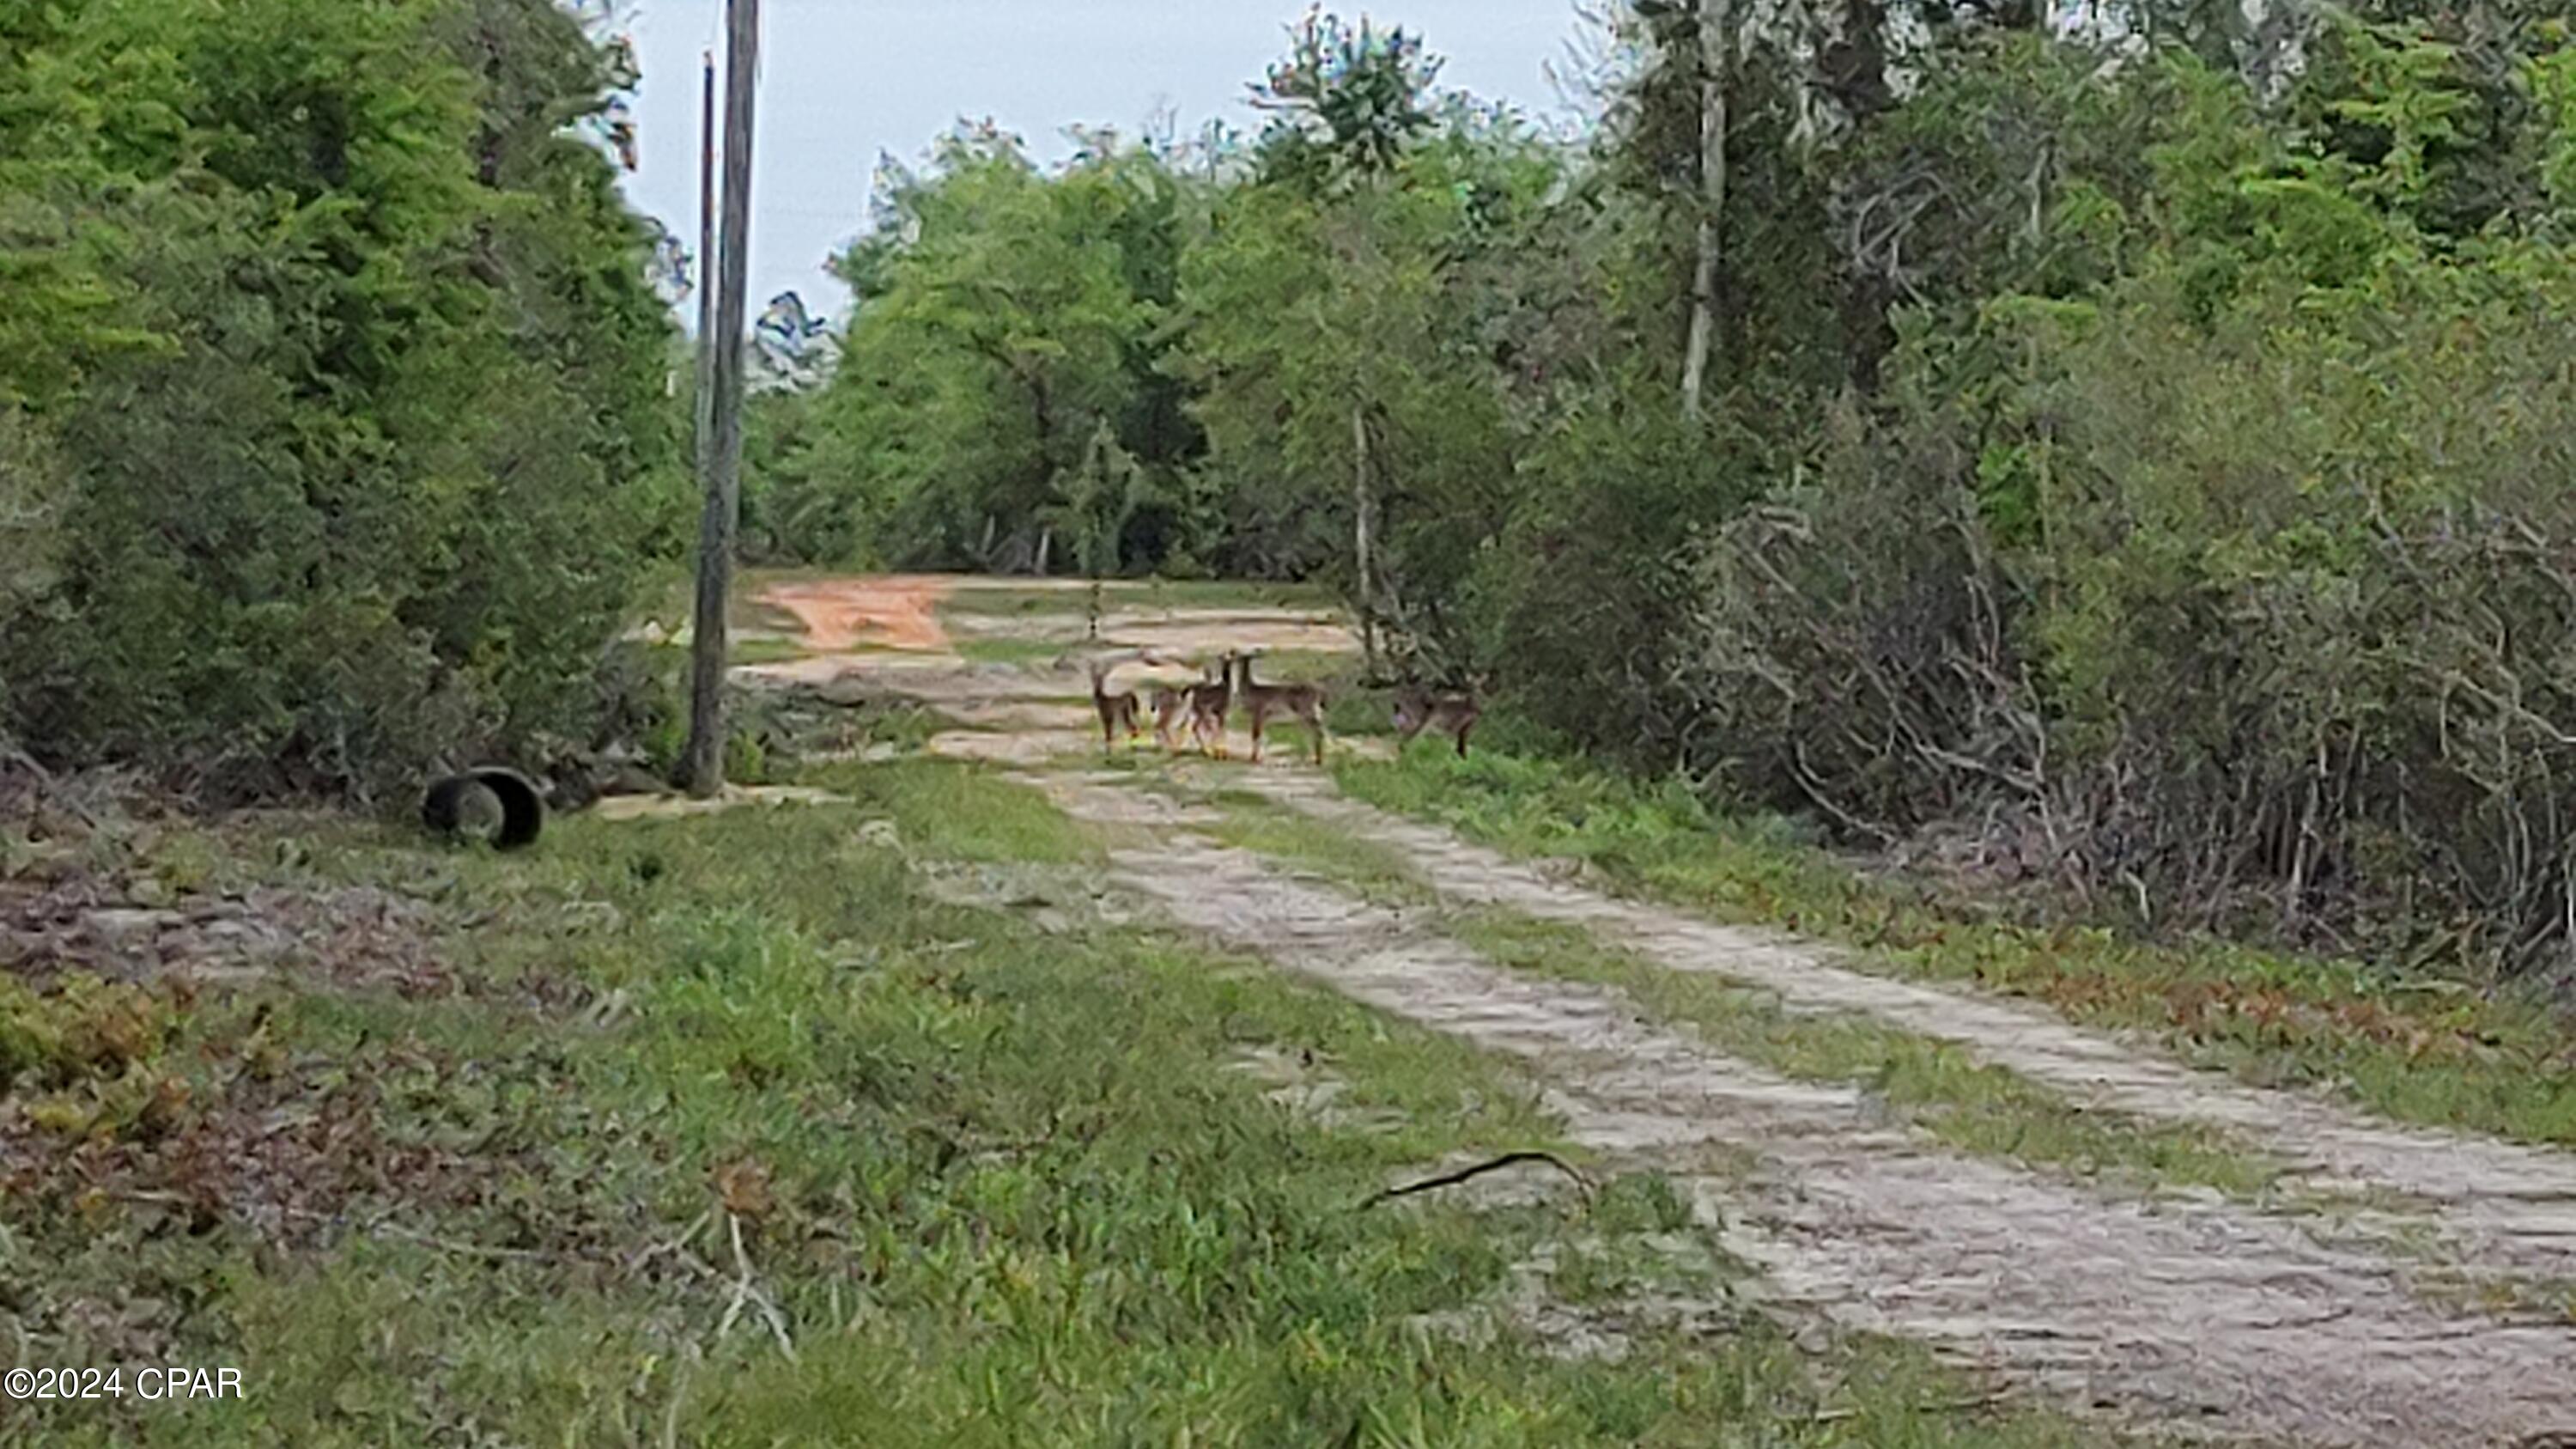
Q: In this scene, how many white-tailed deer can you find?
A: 5